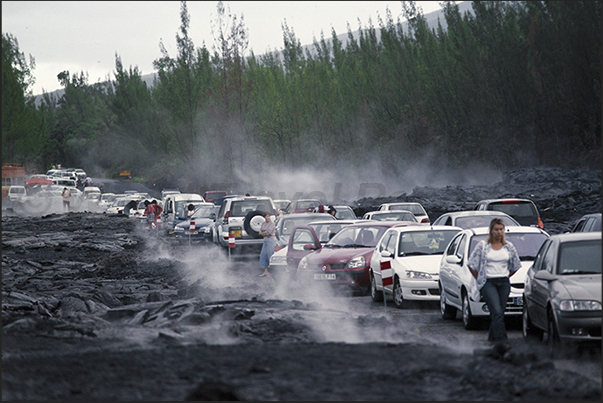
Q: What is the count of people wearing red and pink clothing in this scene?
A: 2